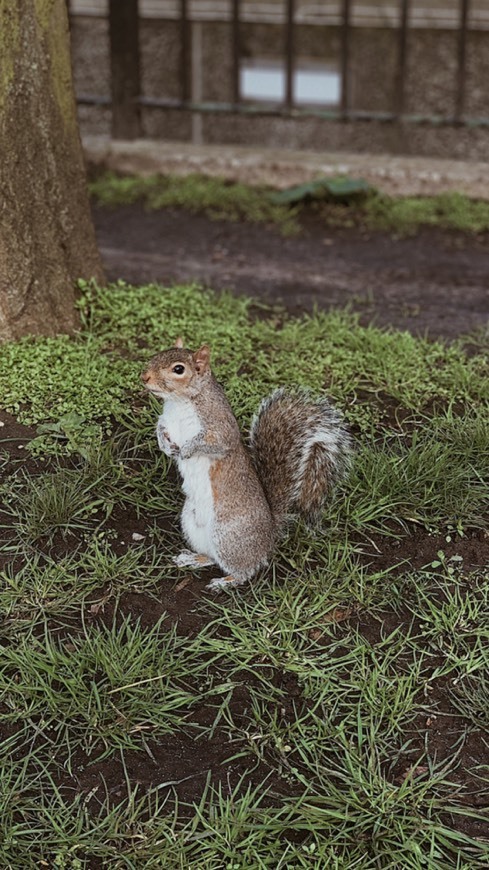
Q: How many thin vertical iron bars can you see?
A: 6